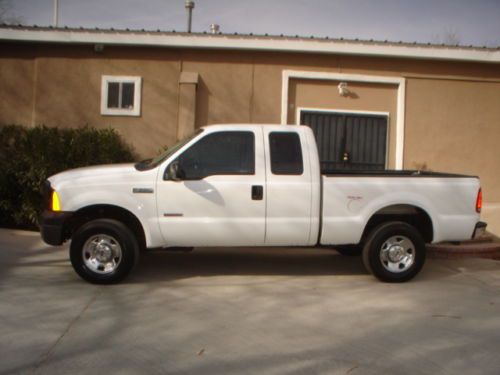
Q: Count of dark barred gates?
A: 1